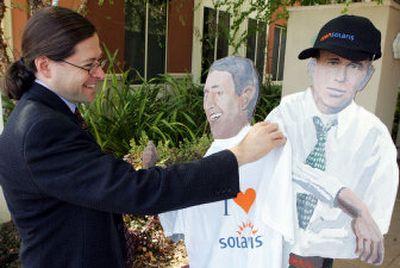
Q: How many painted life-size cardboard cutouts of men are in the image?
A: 2